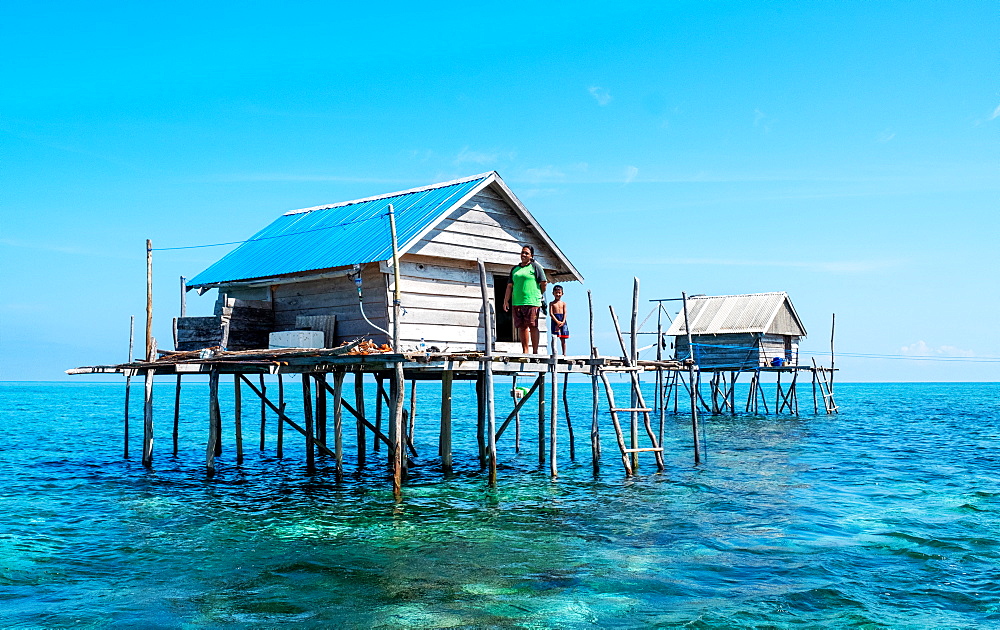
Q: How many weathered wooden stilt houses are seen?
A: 2